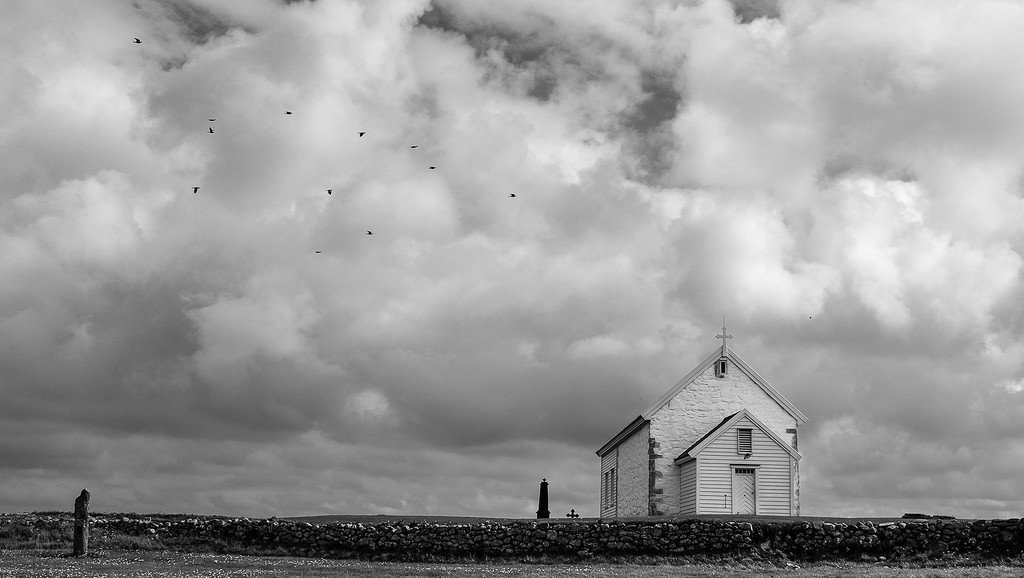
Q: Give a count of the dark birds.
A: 12